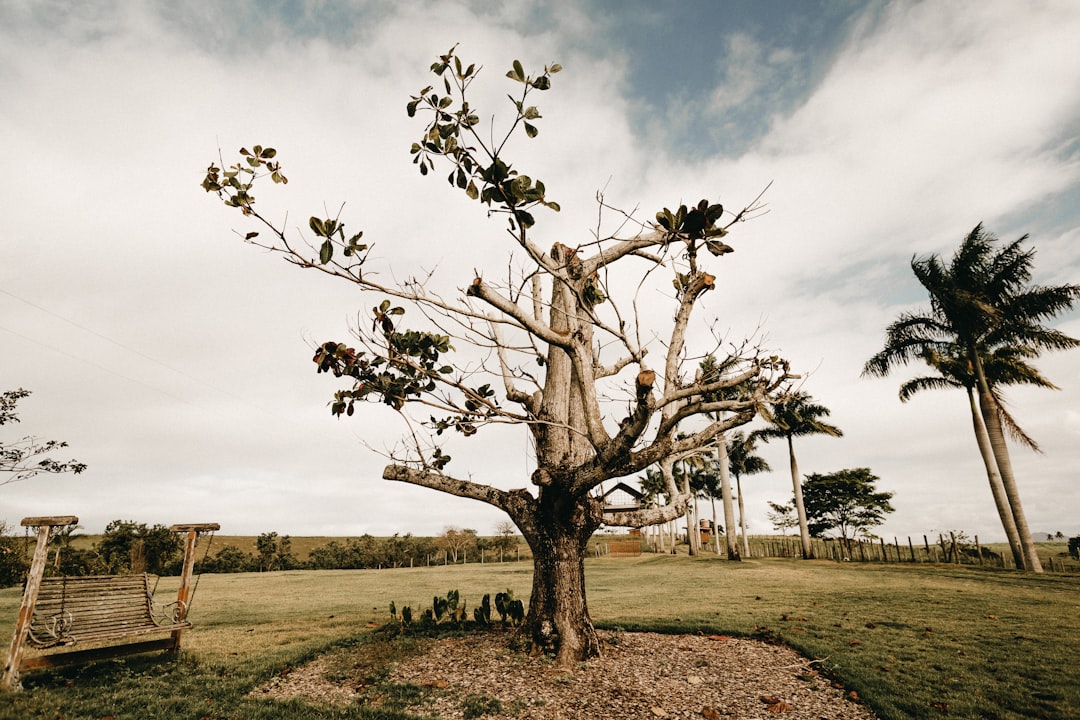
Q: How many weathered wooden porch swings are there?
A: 1